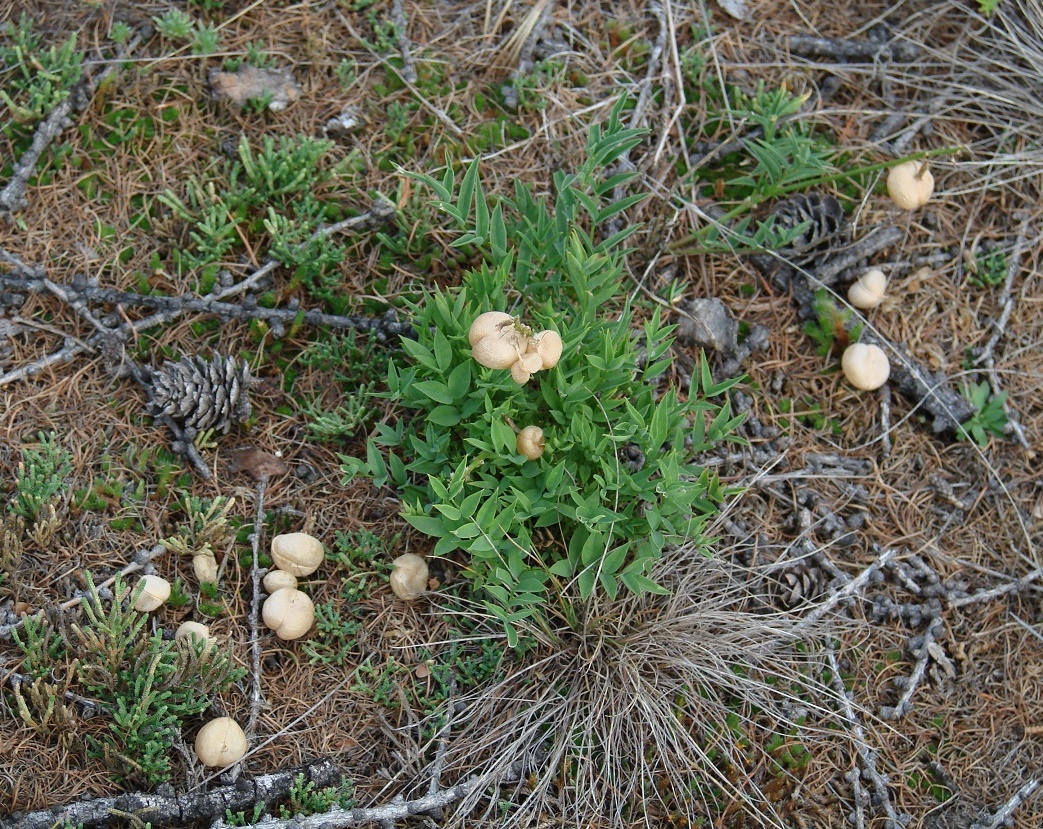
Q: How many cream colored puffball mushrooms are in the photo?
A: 15